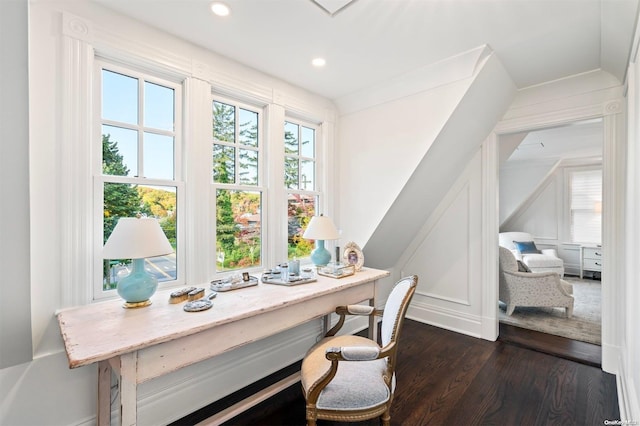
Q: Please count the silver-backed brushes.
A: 2